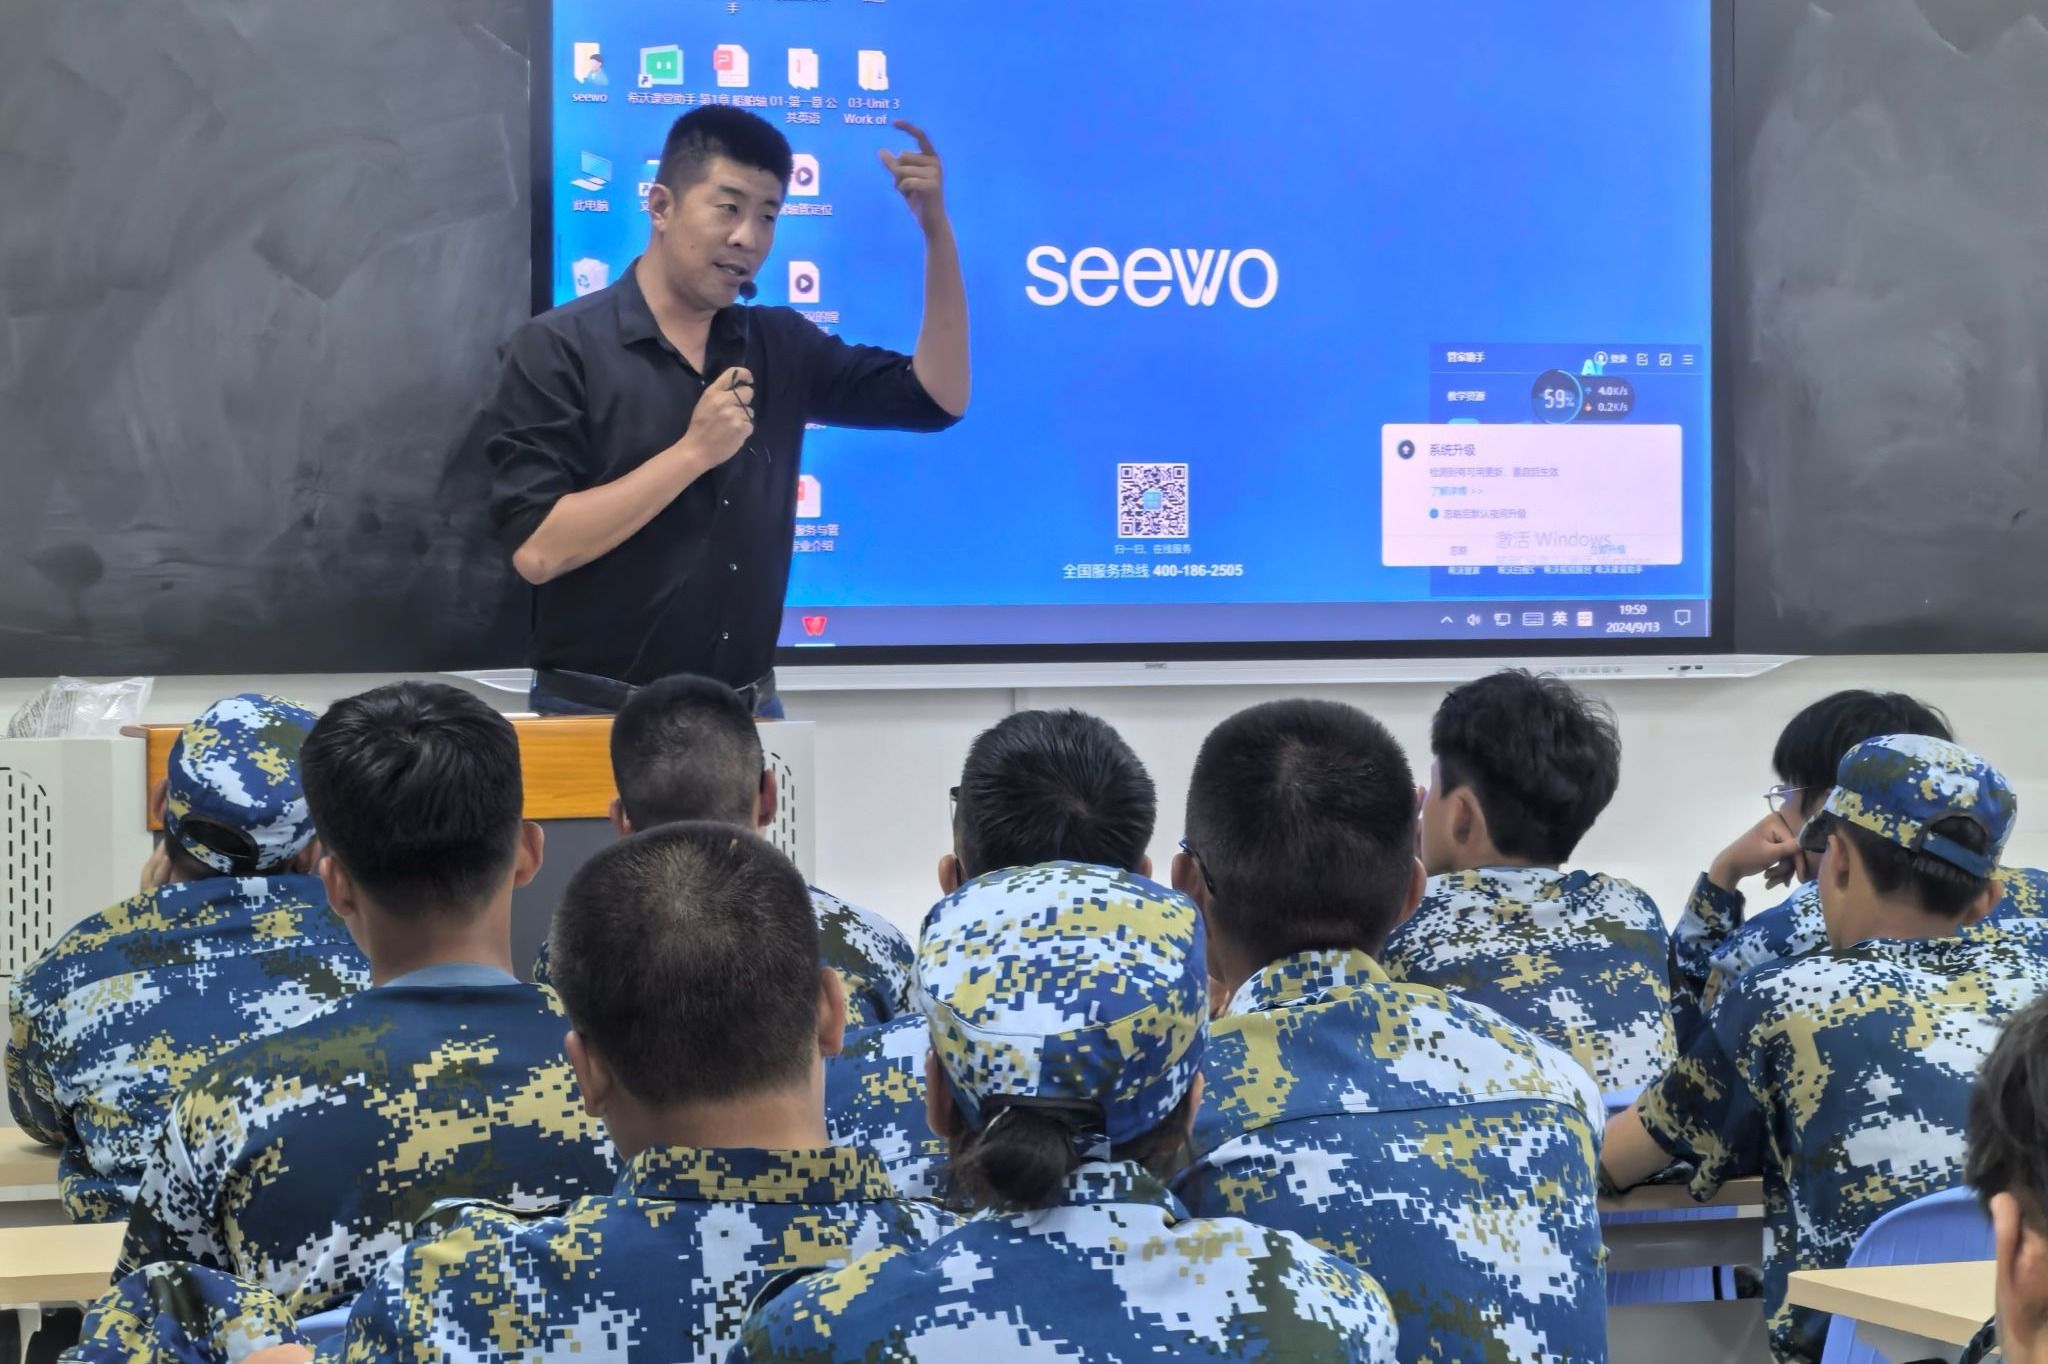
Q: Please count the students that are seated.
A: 11